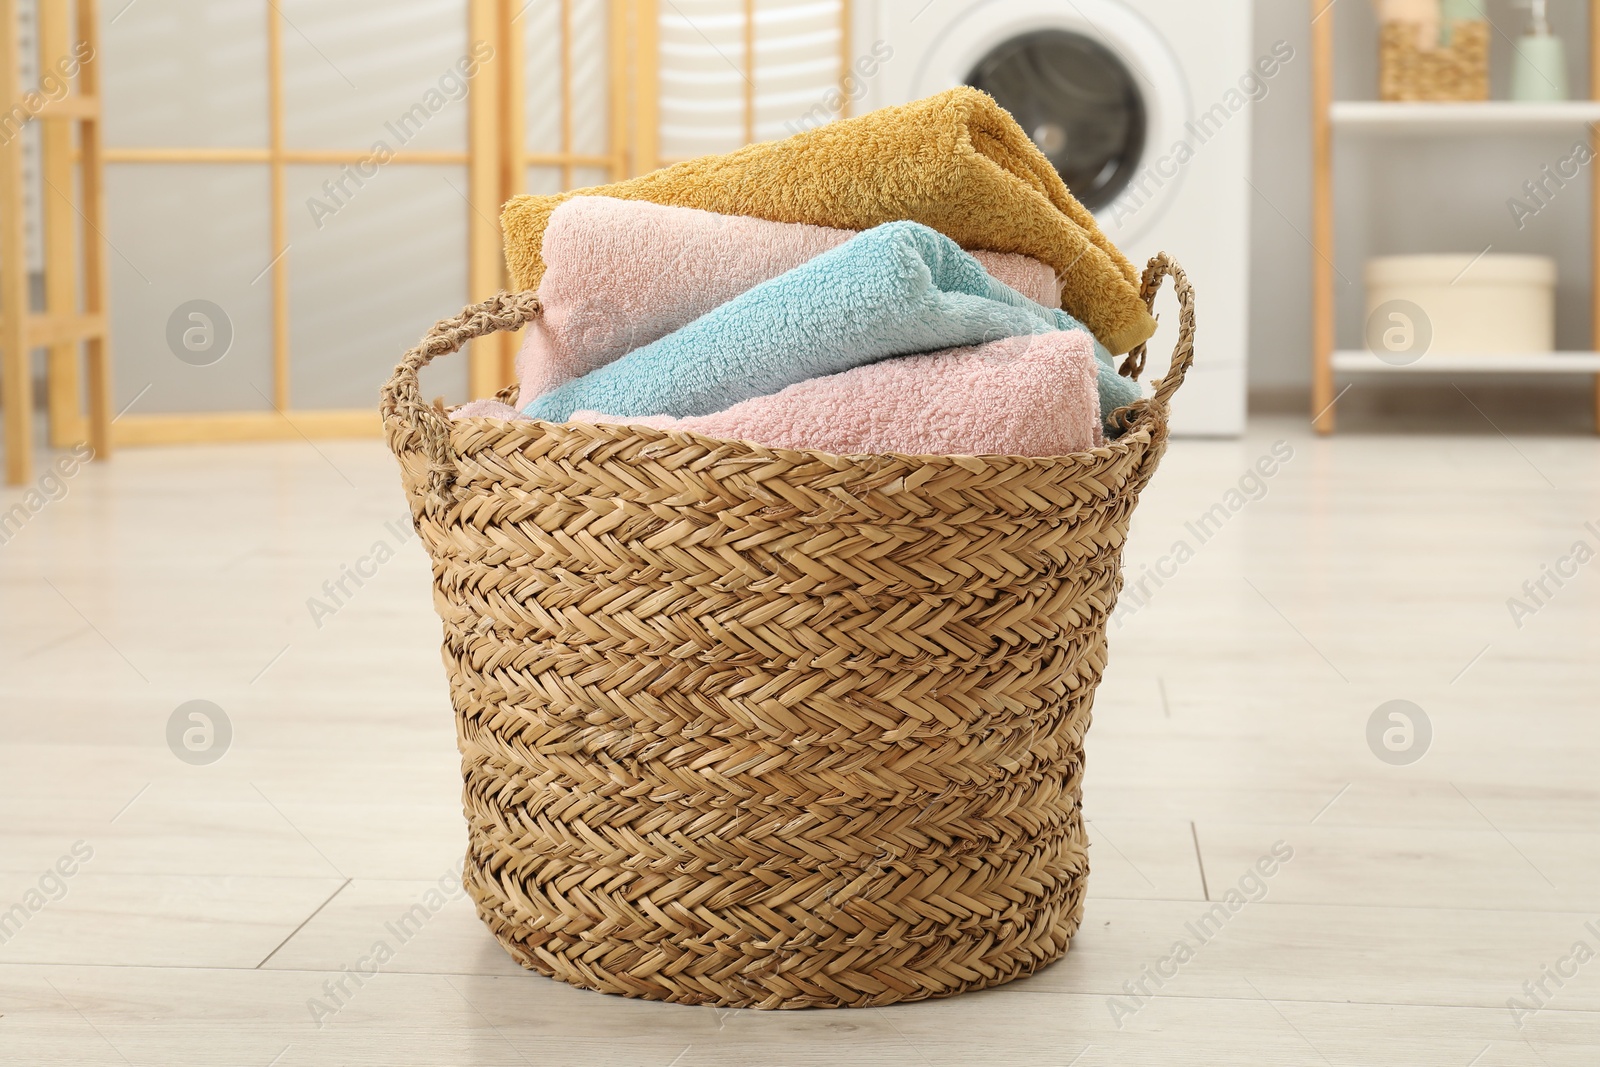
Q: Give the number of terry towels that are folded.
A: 4